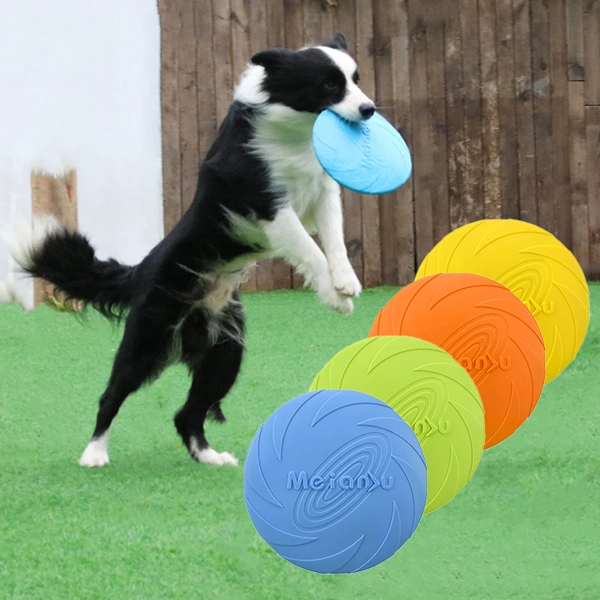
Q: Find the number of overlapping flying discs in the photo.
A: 4